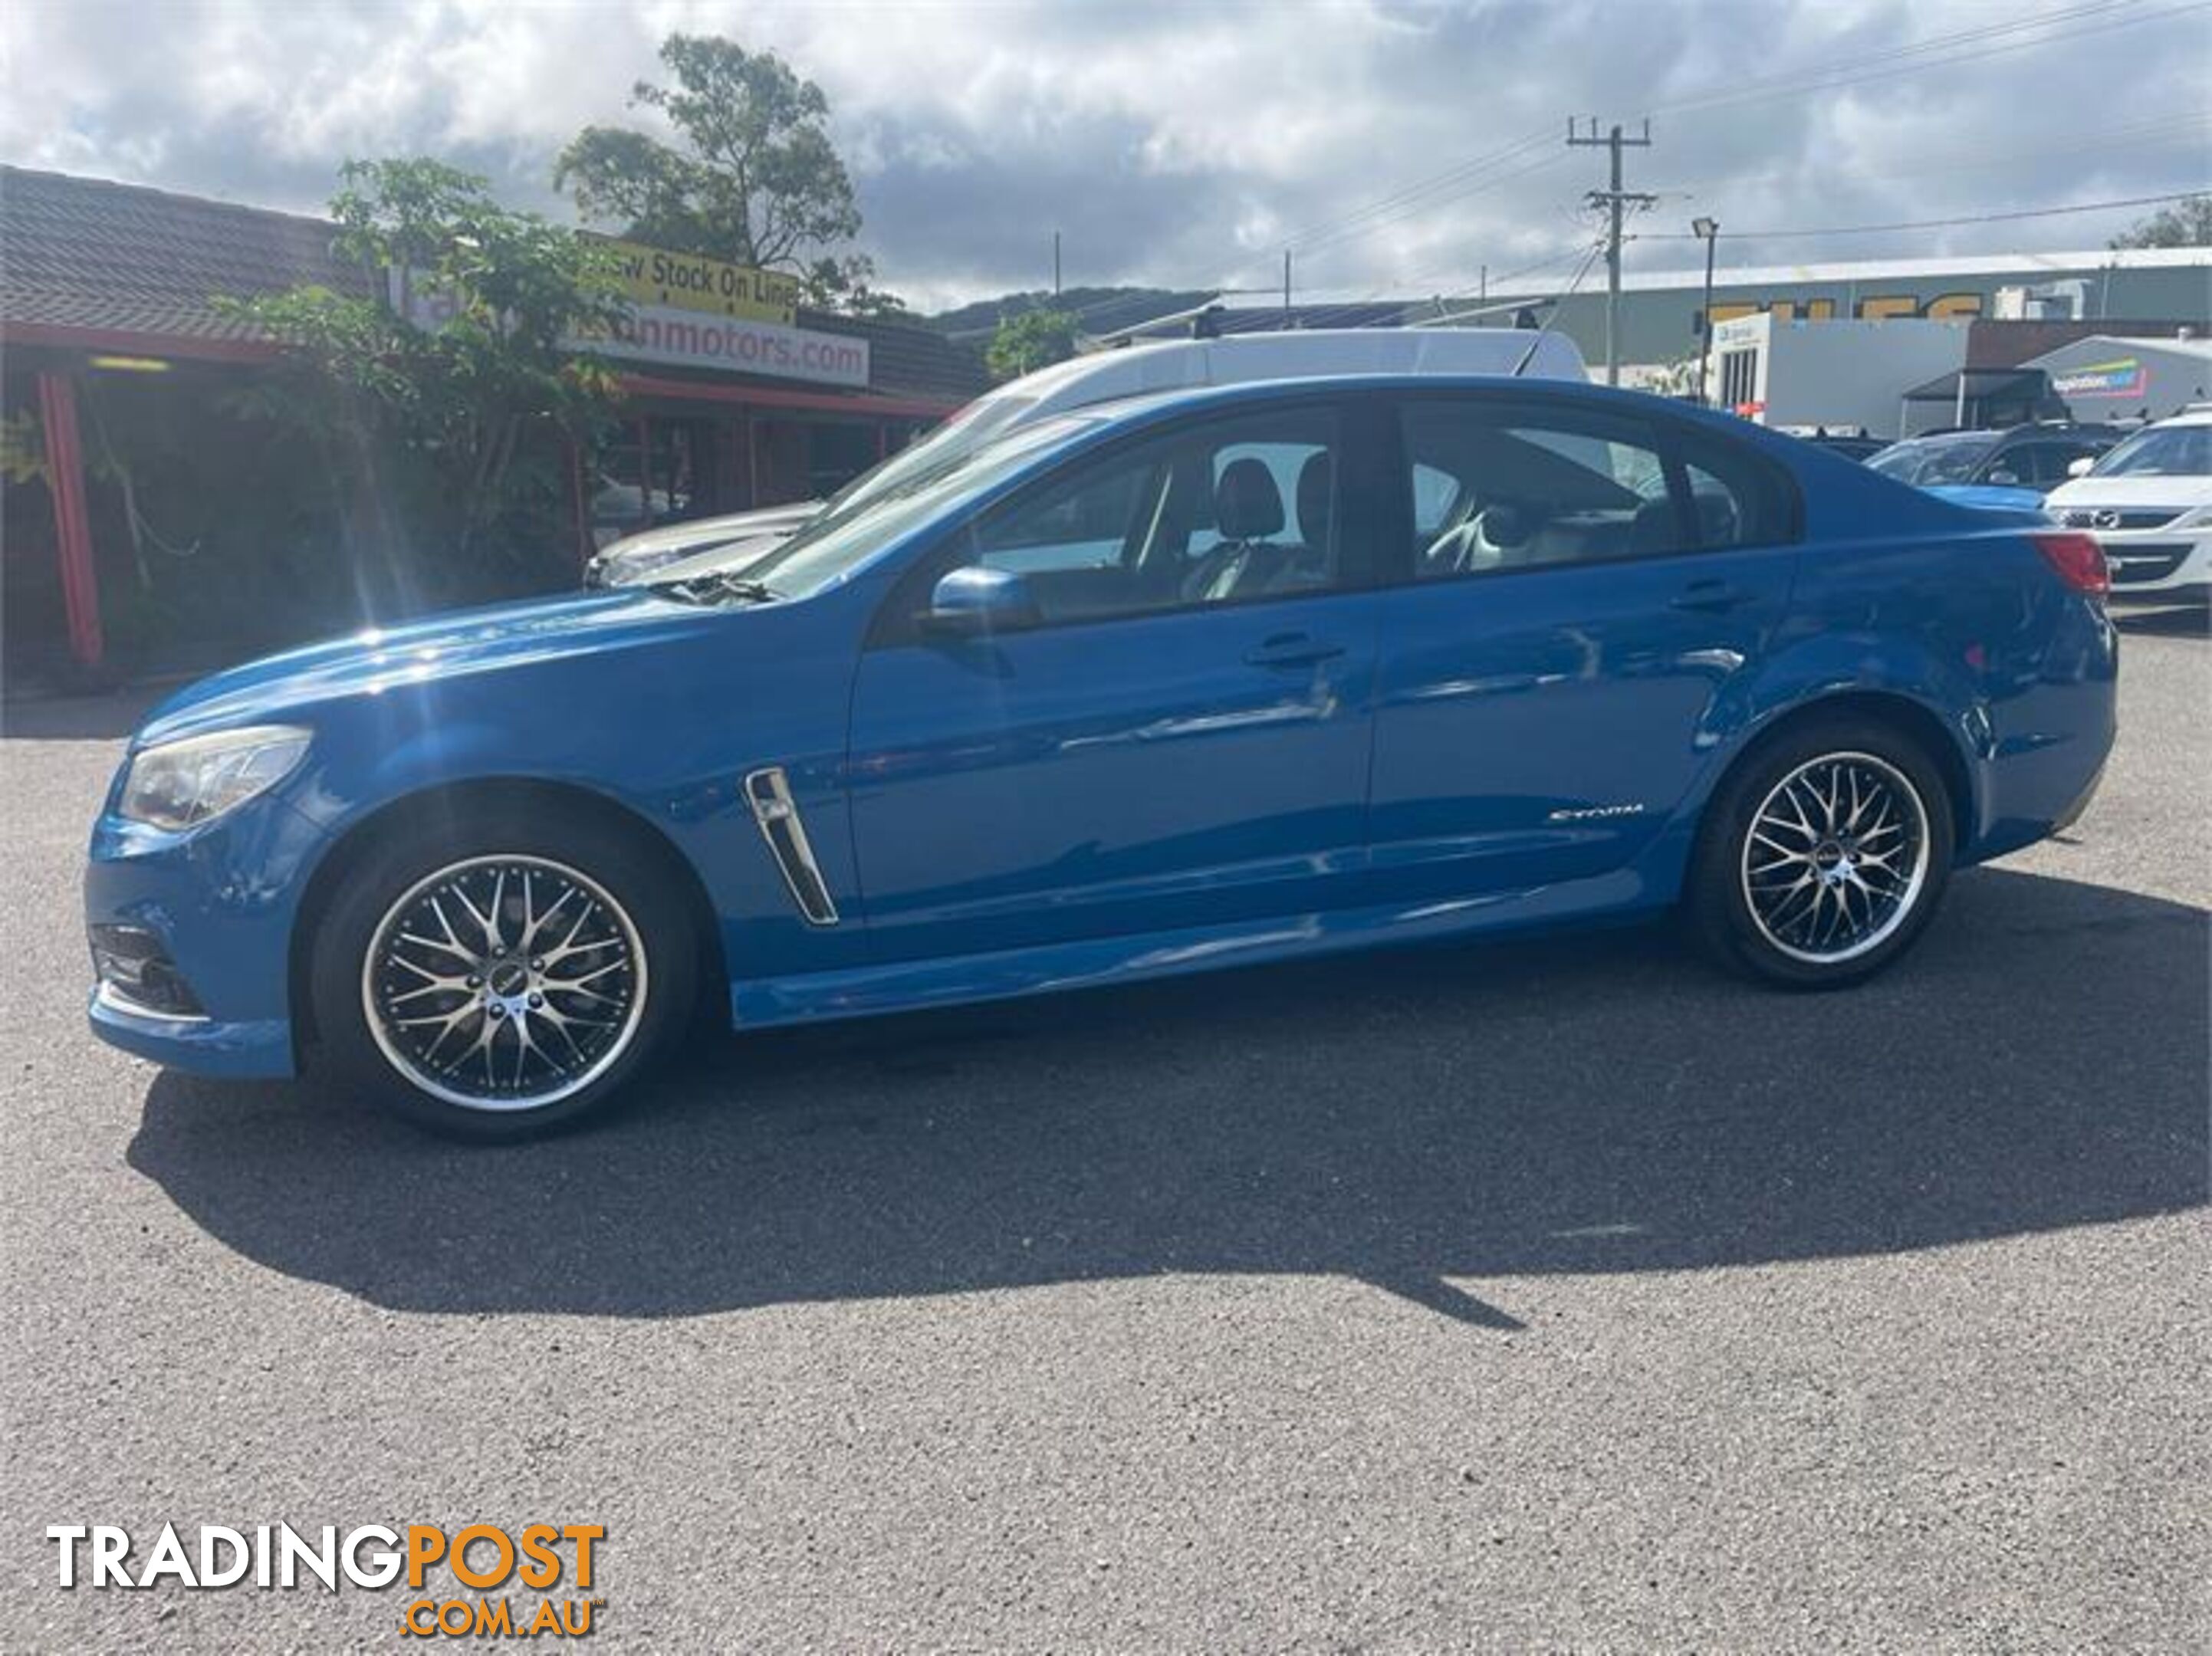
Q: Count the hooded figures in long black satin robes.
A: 0